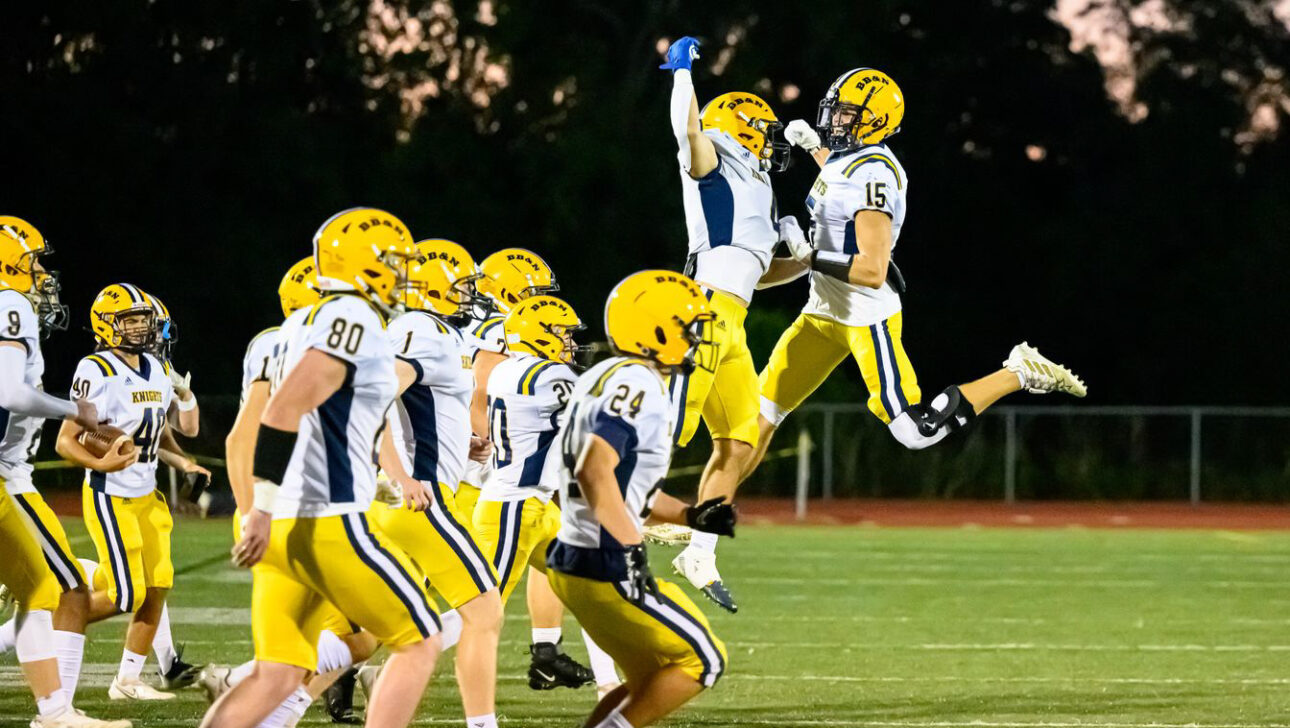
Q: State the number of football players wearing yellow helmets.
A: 11